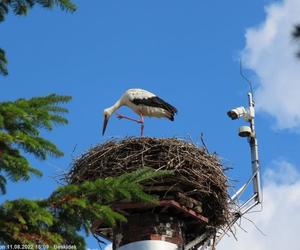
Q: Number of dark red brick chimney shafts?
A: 1